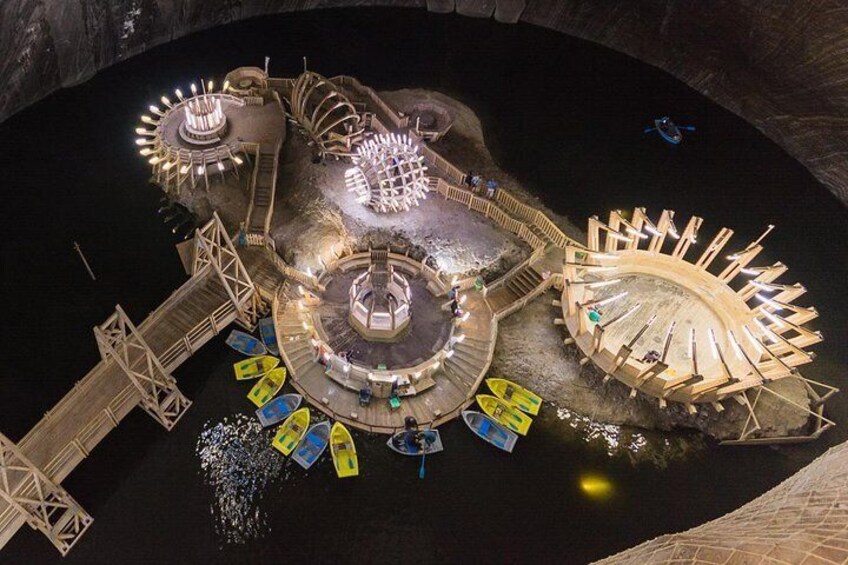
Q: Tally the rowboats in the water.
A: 13